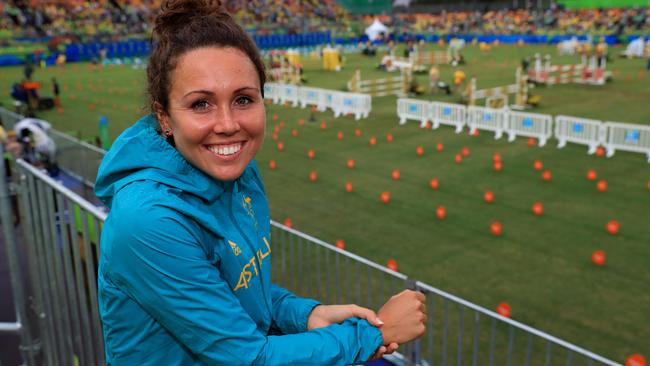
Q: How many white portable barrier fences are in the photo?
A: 11